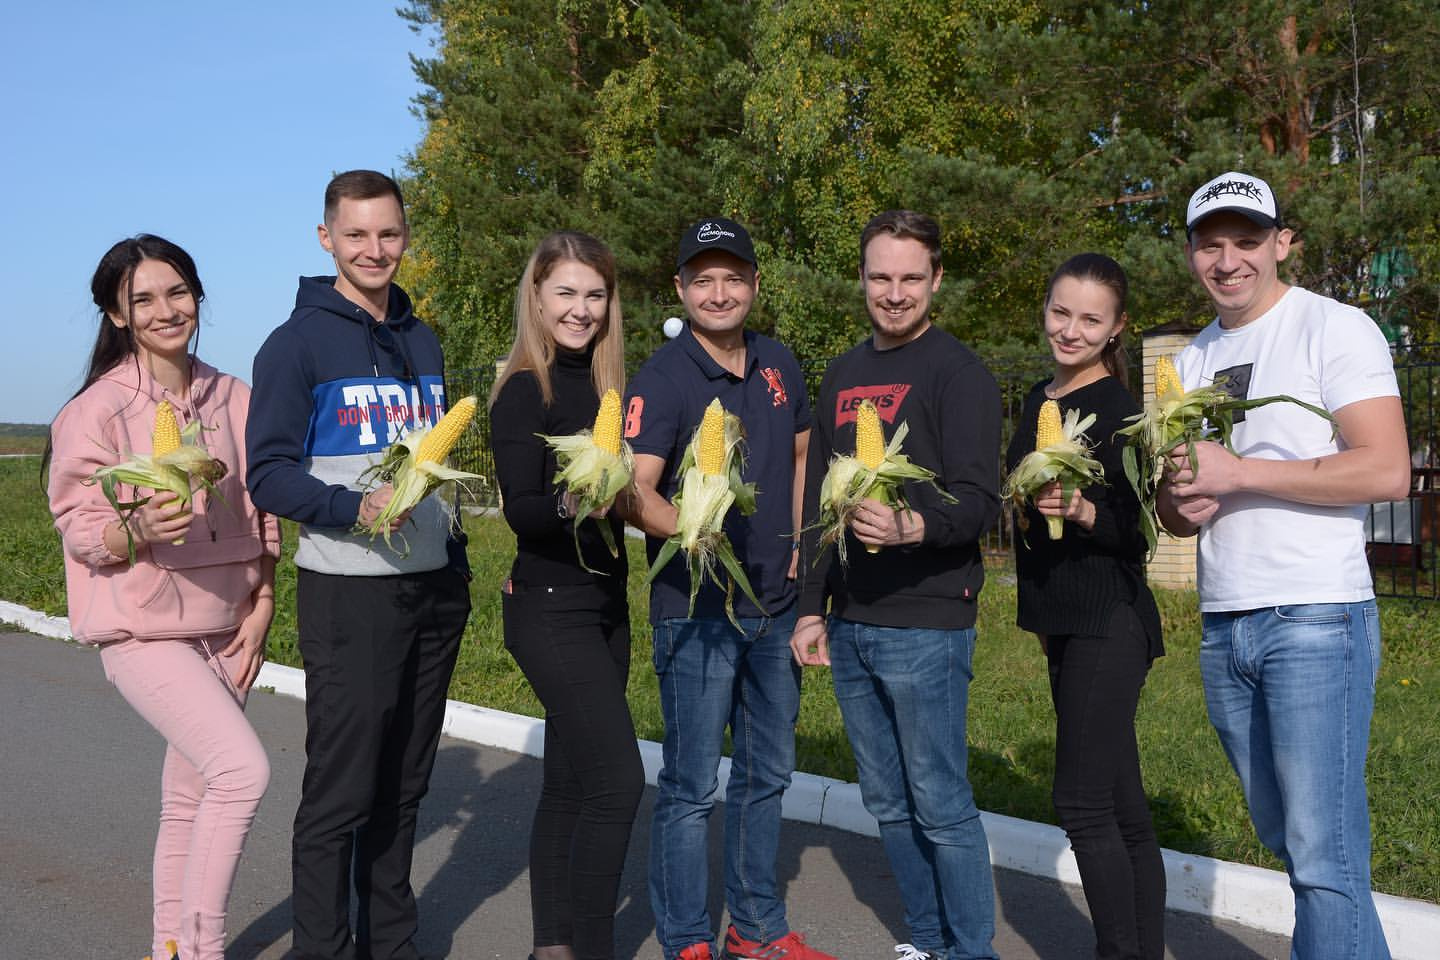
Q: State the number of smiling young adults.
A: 7